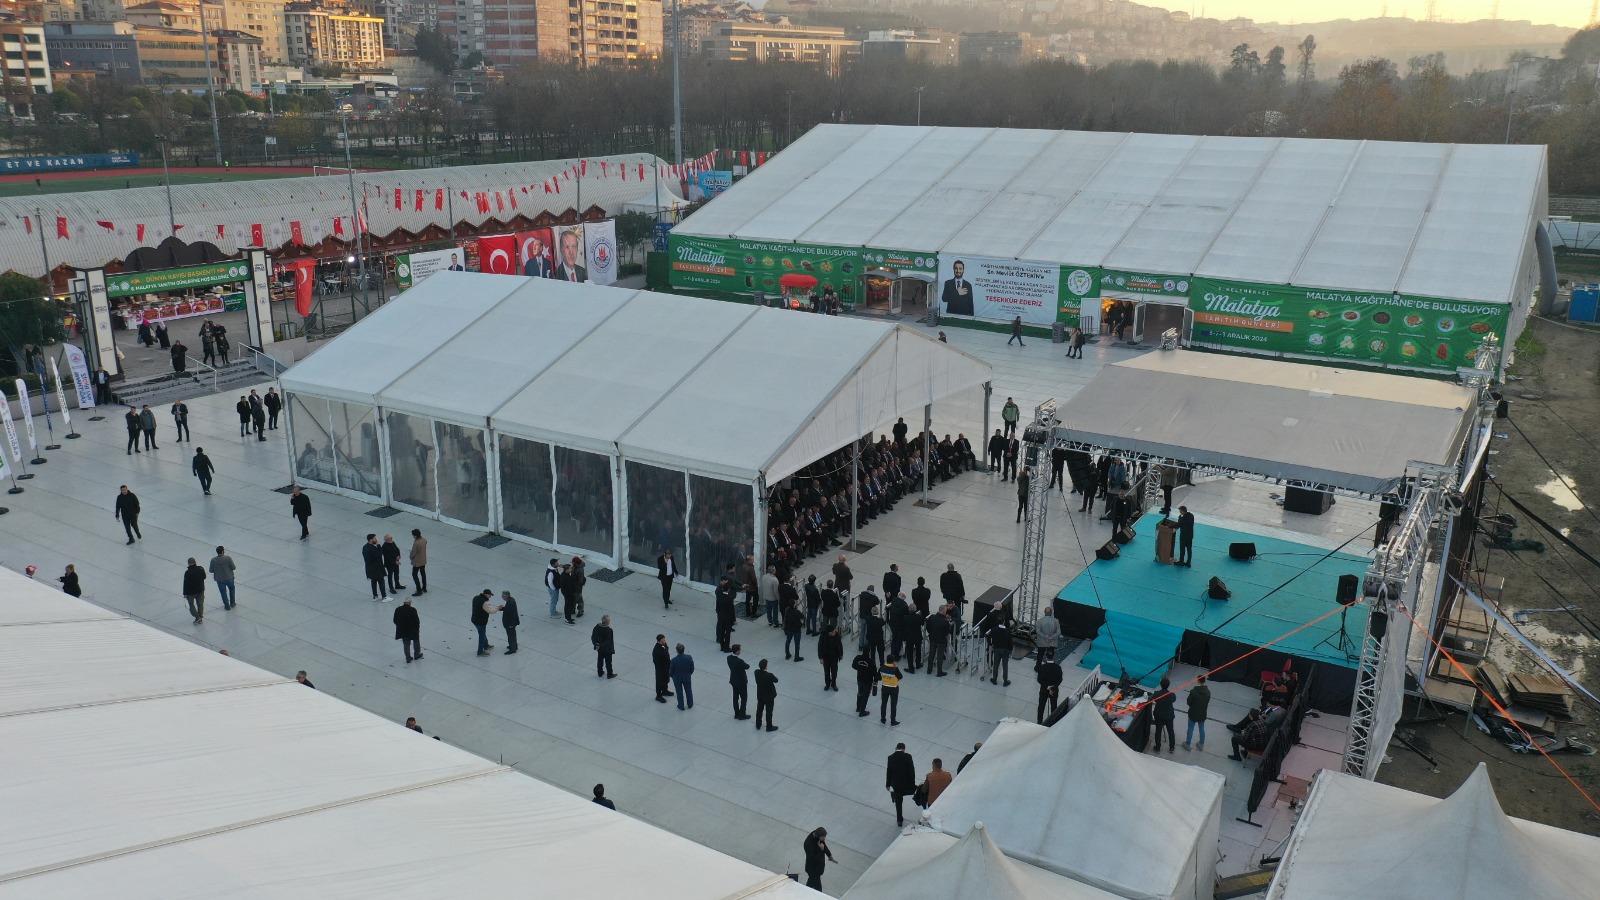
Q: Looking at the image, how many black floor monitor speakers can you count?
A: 4